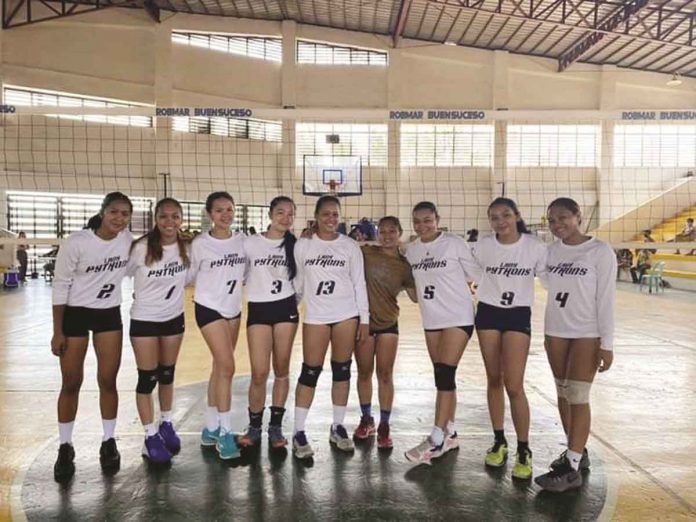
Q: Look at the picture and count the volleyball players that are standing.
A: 9